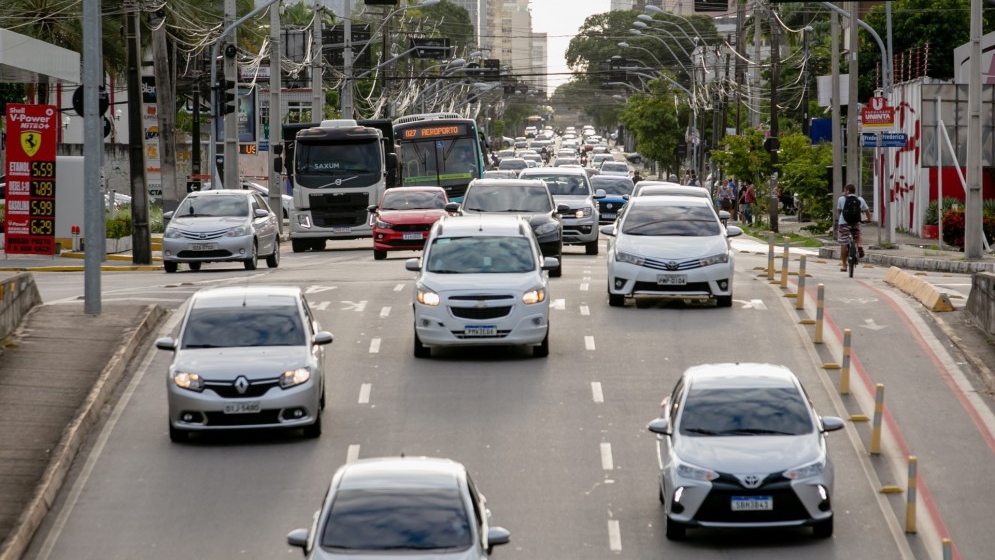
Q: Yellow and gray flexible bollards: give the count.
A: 8